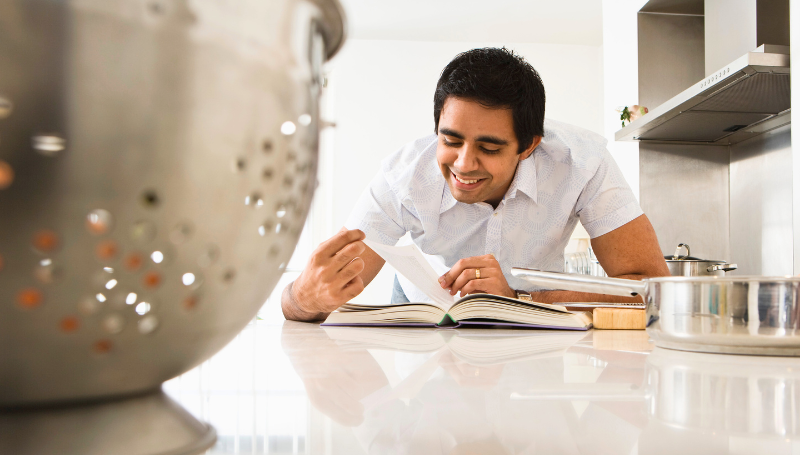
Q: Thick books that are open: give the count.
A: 1